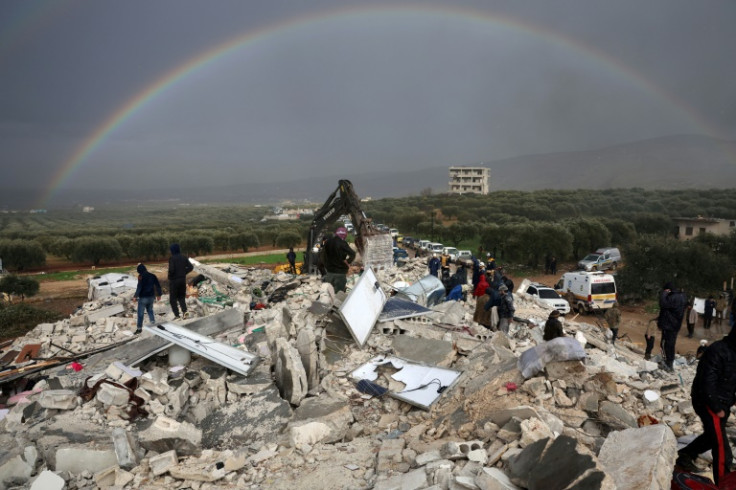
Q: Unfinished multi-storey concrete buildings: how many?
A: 1